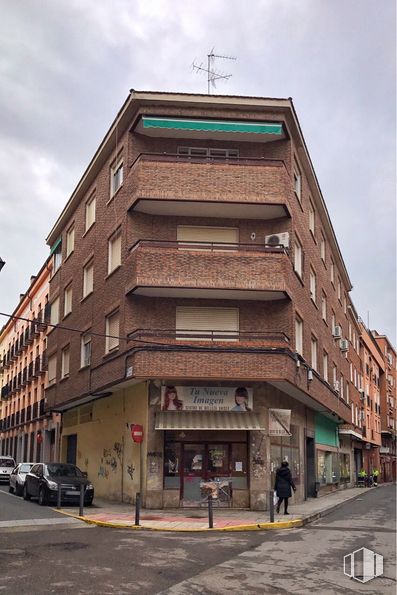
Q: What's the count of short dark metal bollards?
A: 5